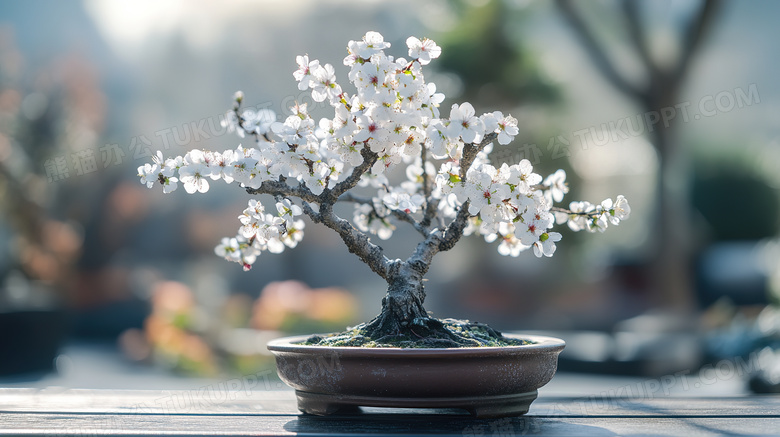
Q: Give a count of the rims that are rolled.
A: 1